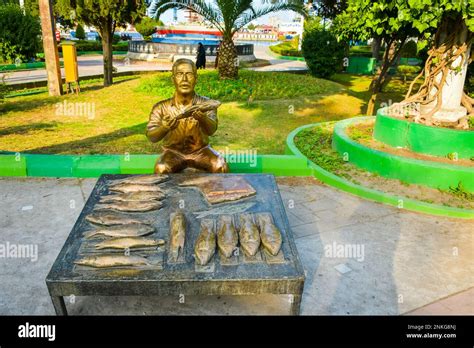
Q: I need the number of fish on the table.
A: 13